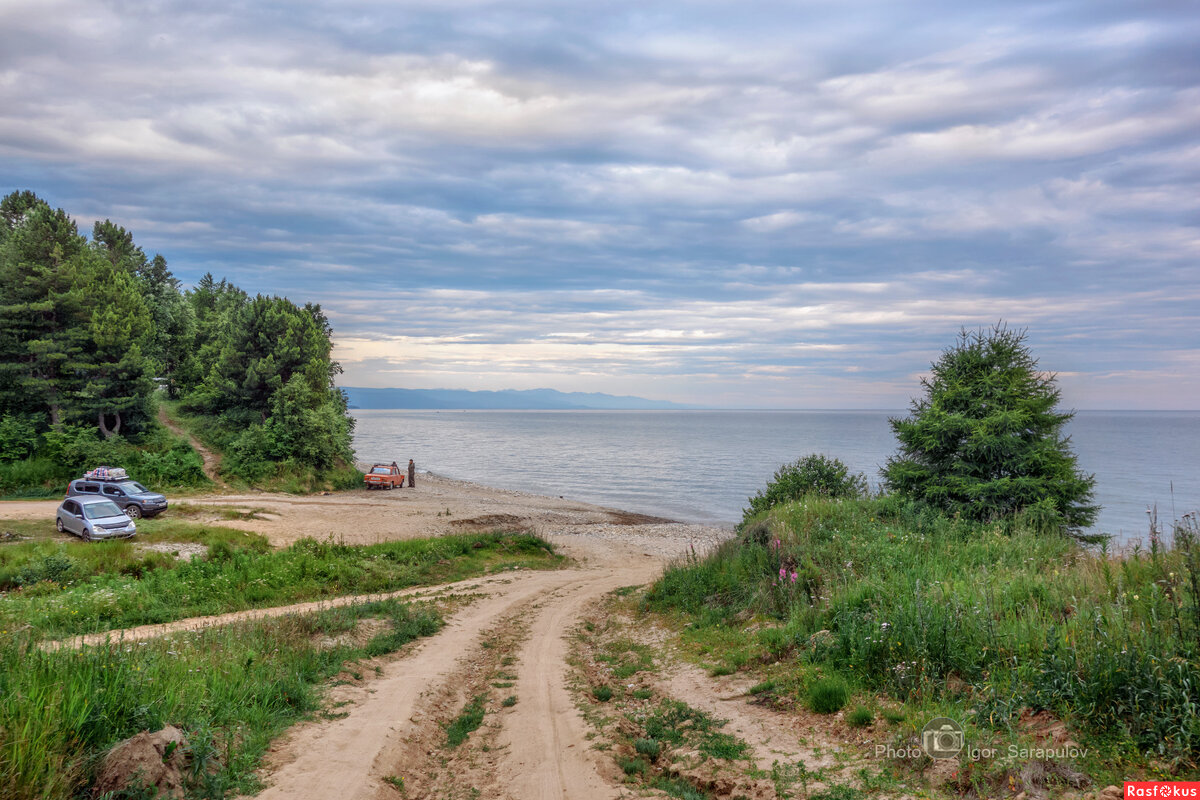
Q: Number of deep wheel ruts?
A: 2